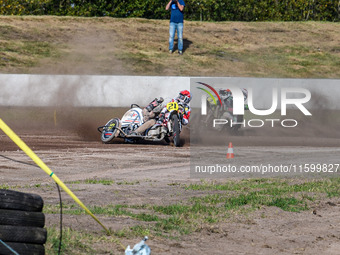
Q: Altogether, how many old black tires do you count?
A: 4